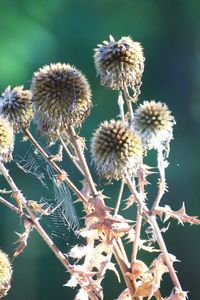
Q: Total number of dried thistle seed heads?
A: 7